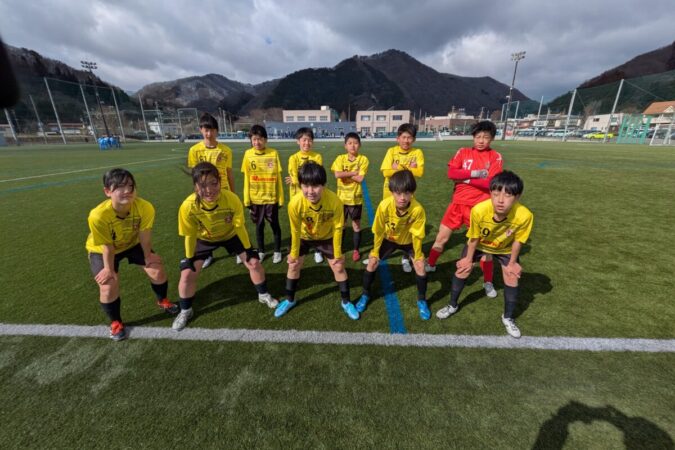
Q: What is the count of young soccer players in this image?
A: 11